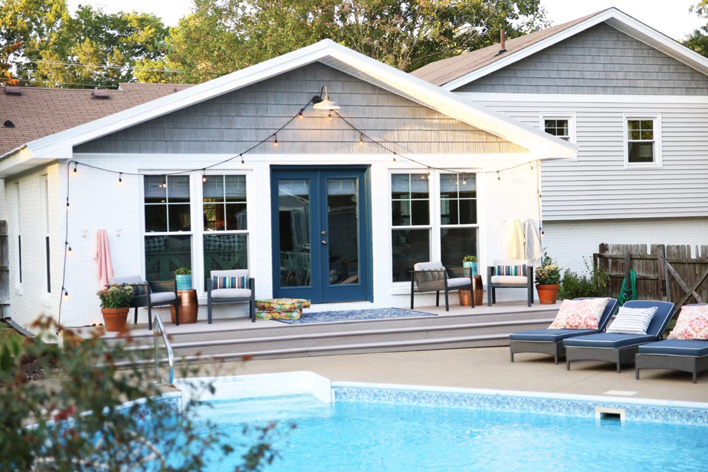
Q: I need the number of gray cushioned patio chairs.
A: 4